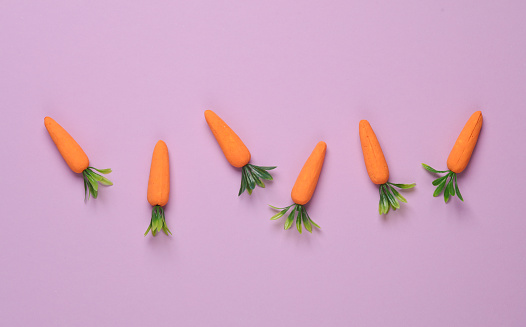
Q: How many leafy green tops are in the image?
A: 6